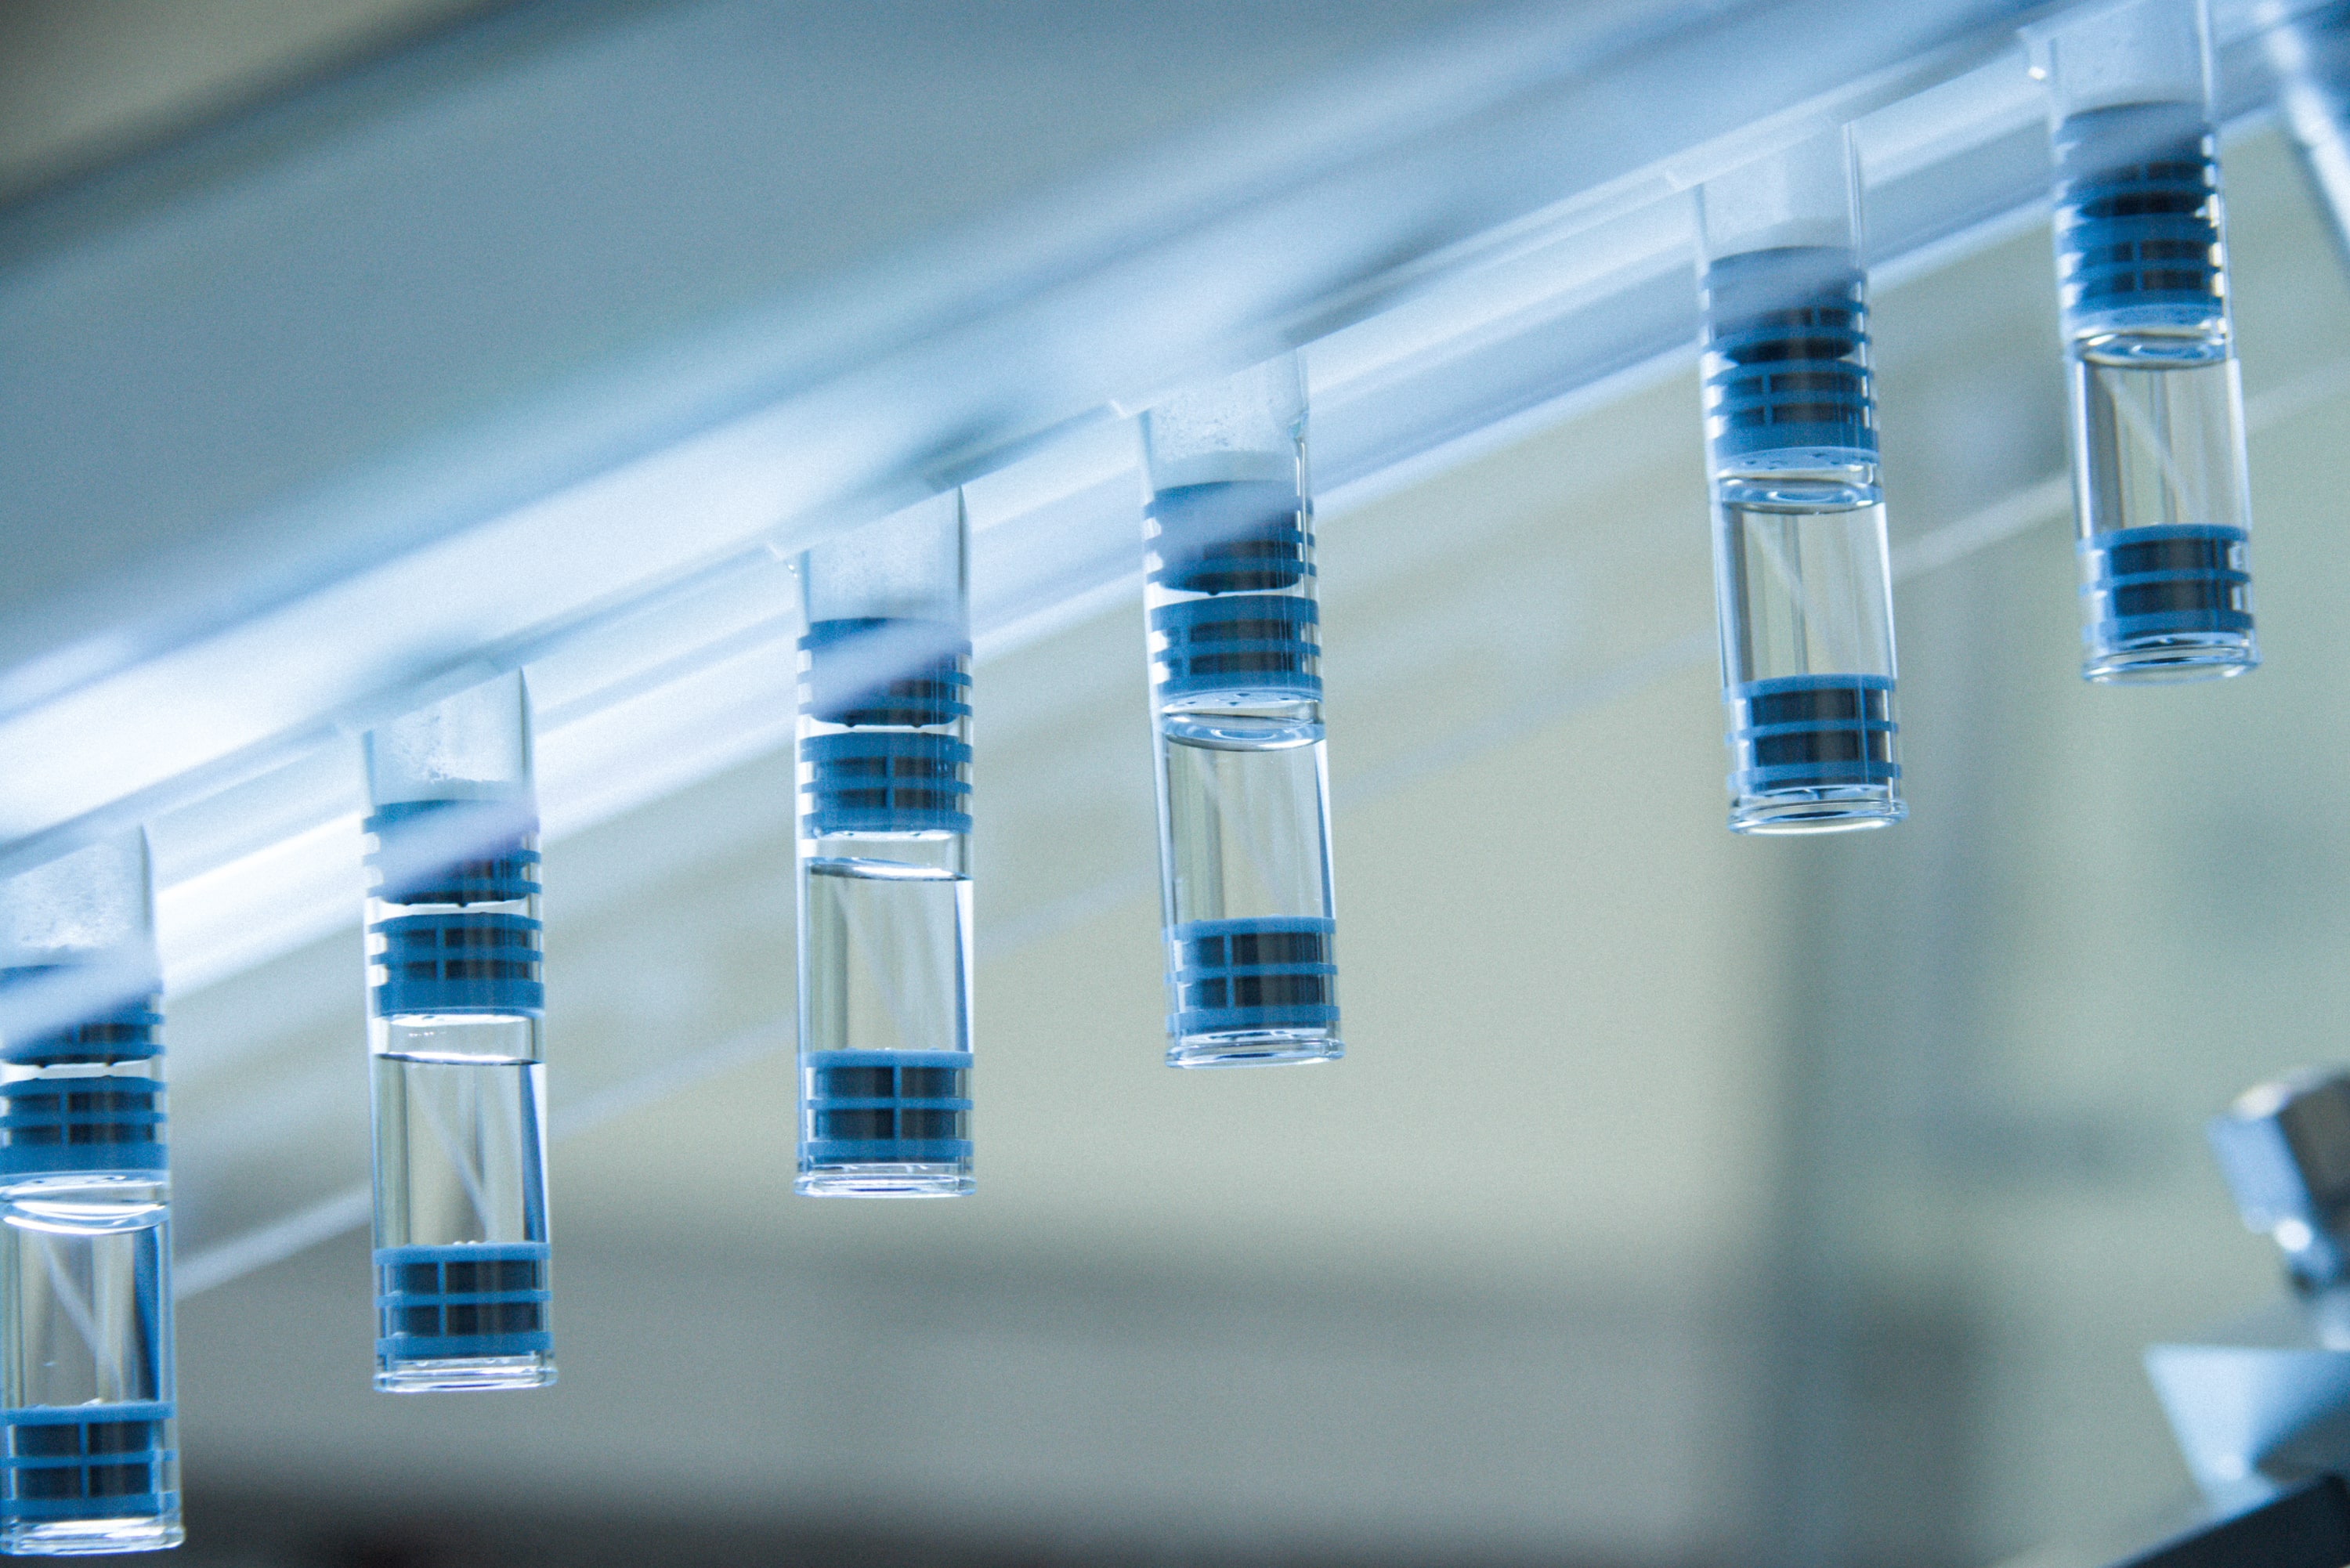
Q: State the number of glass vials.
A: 6